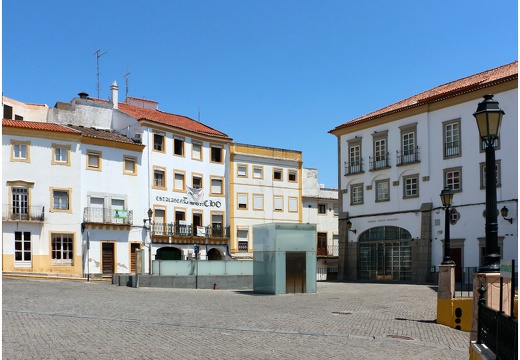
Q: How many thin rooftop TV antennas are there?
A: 2